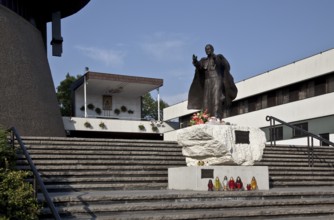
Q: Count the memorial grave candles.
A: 7